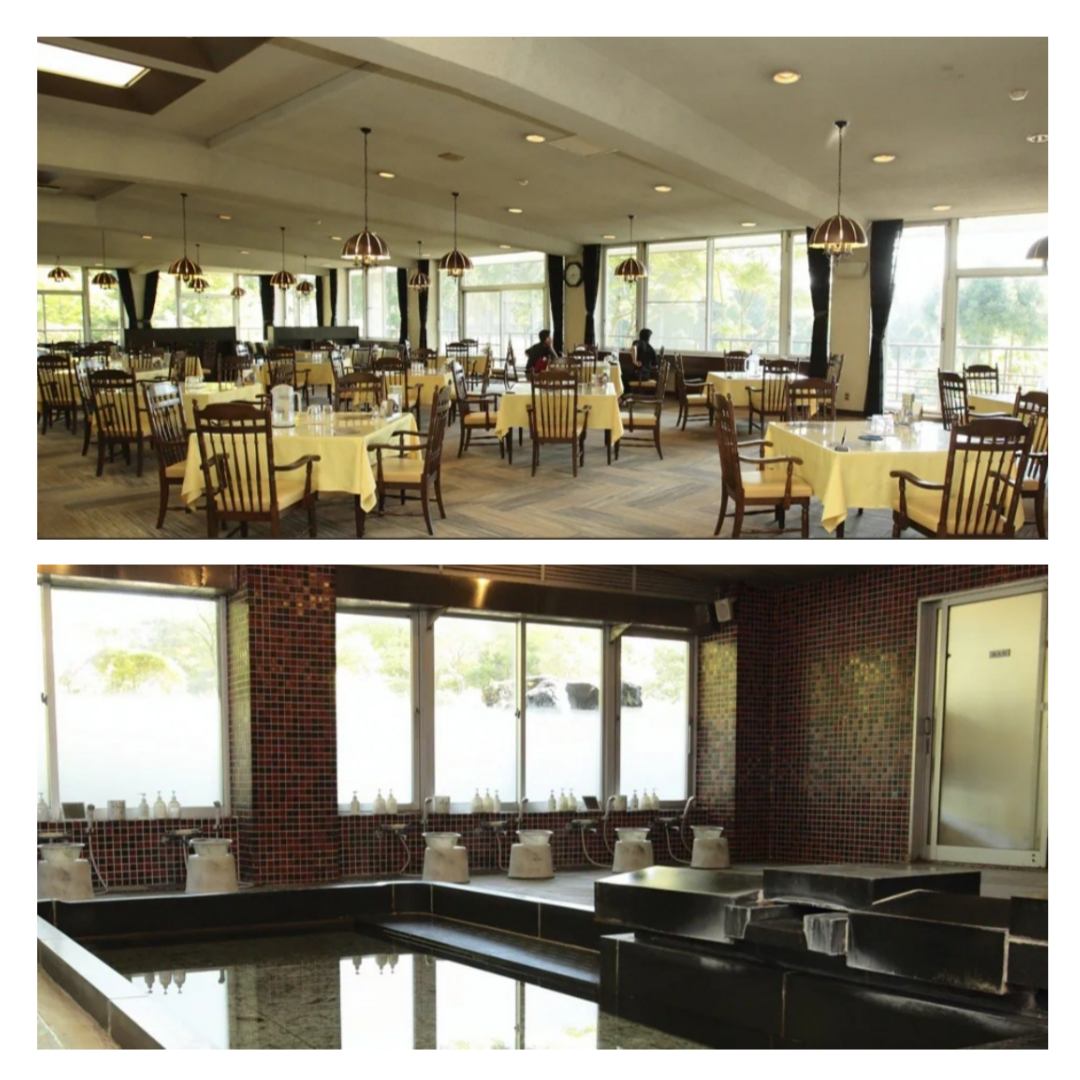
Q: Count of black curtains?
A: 11